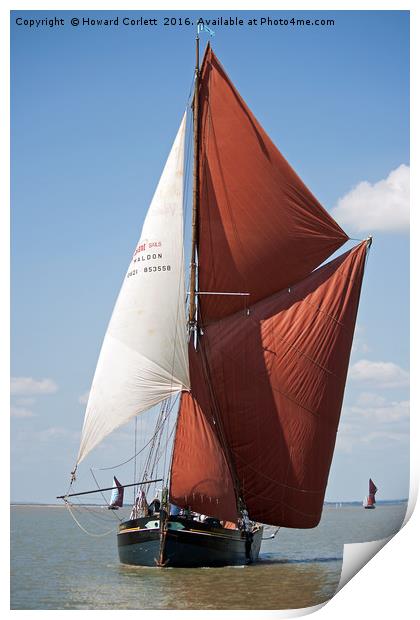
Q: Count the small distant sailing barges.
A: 2